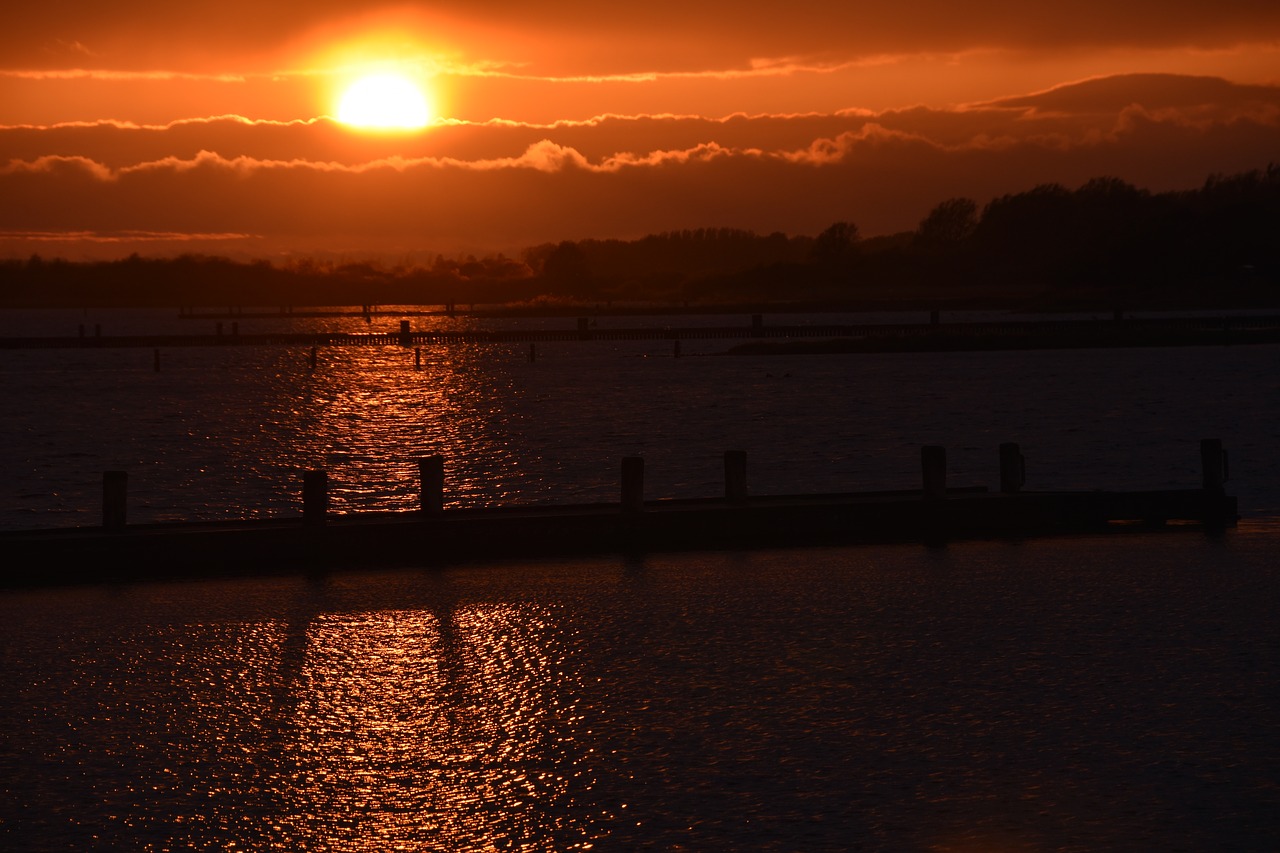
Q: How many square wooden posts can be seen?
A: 8